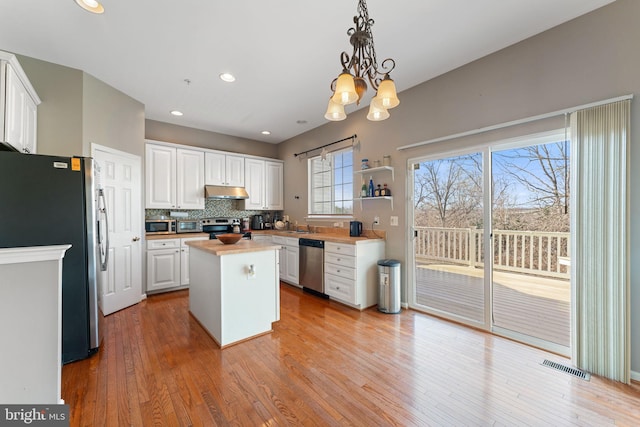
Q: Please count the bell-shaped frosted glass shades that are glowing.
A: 4